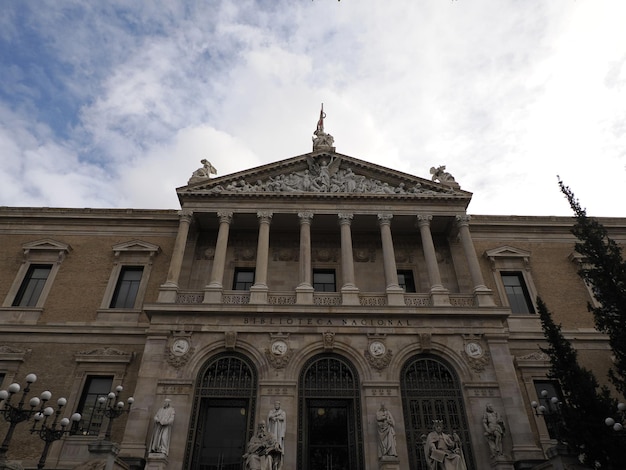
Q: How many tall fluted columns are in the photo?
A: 8